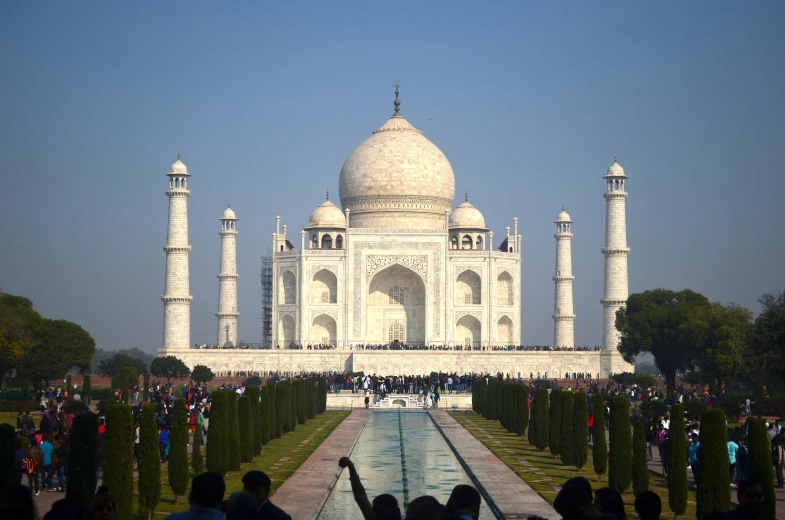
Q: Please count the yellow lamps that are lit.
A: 0